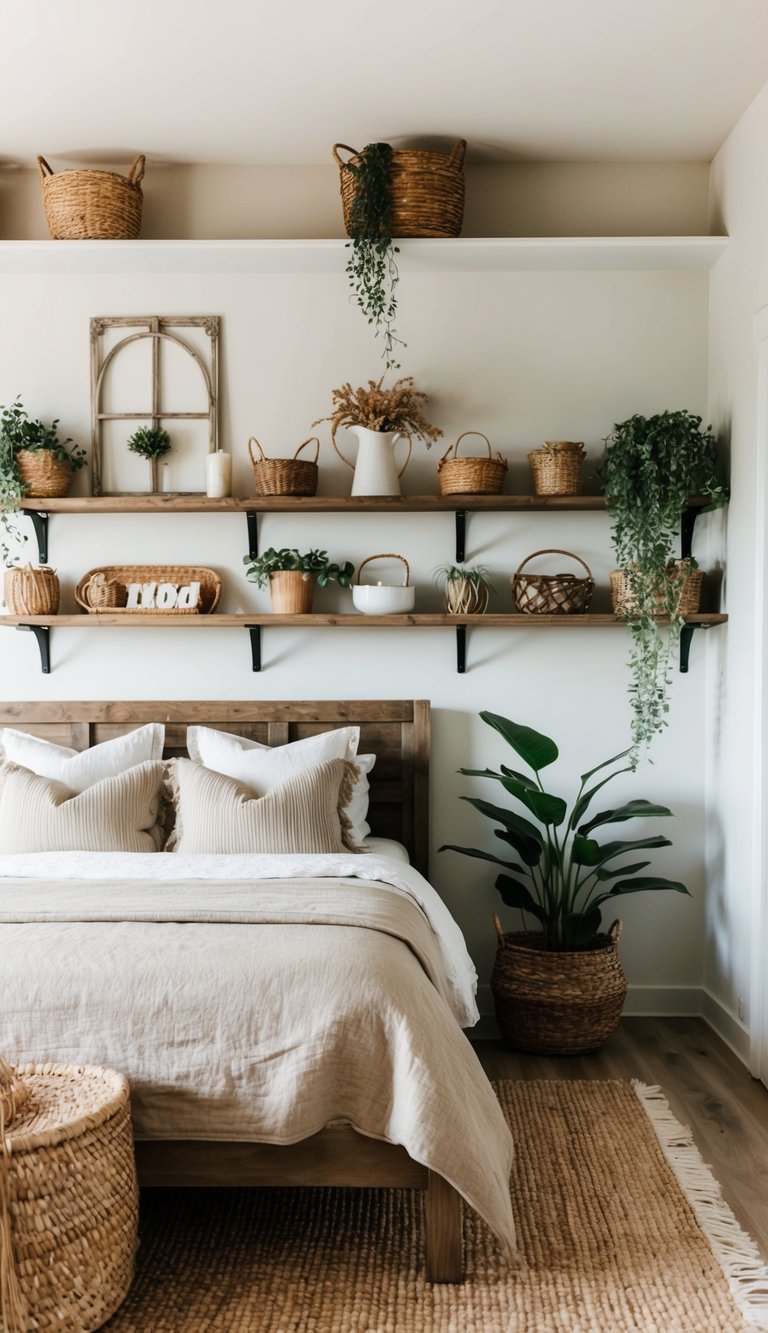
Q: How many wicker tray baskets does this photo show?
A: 1